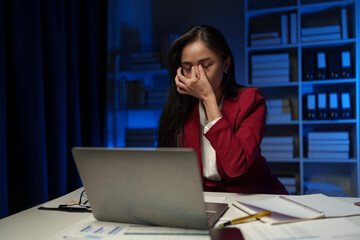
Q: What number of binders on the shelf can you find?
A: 8